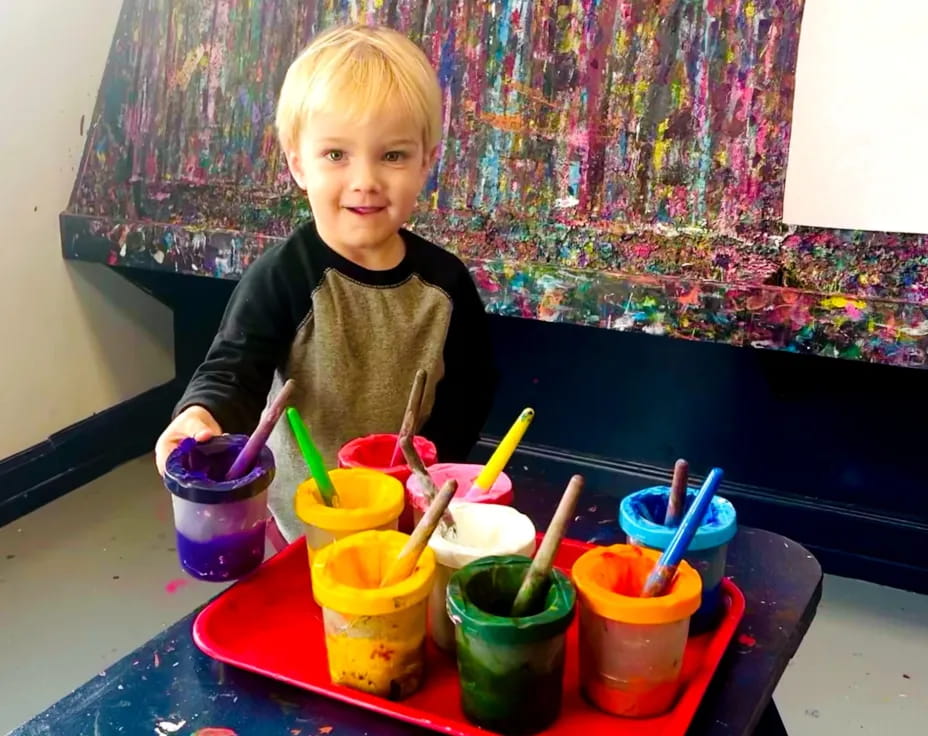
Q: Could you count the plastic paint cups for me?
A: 9